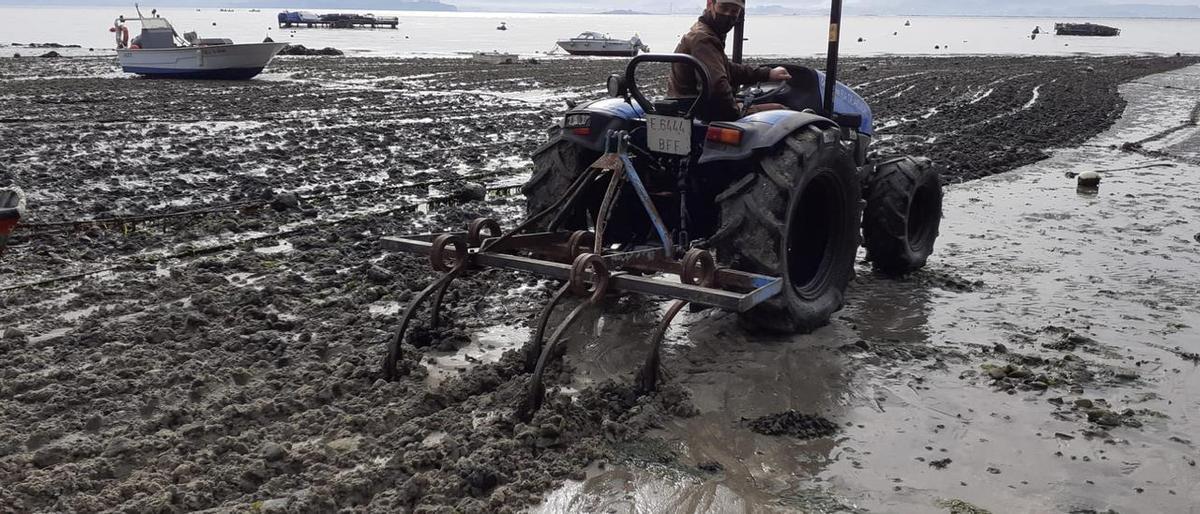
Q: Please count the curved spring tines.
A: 5